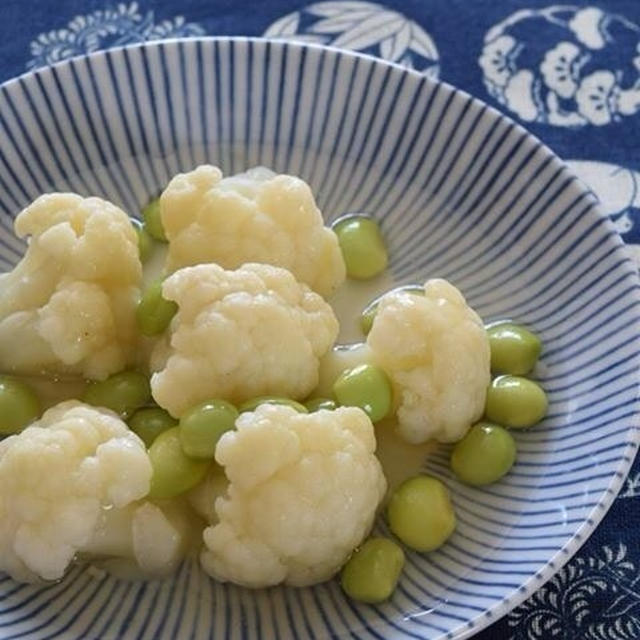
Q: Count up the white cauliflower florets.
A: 6